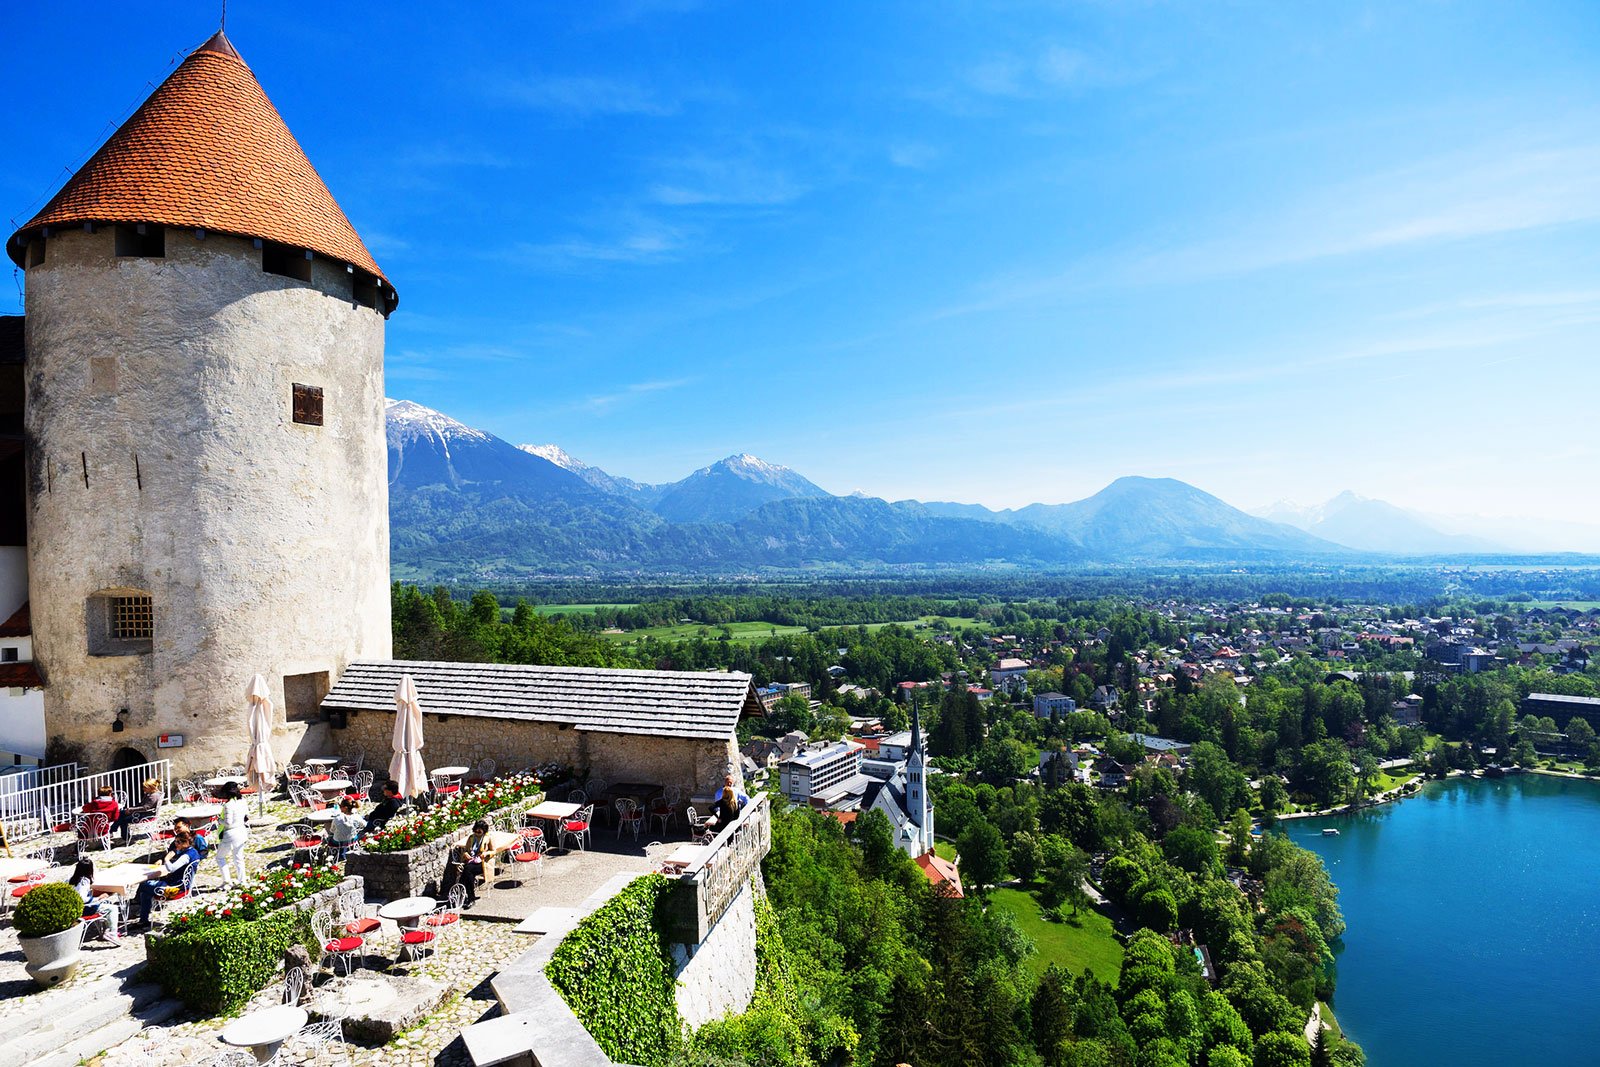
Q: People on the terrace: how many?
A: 11